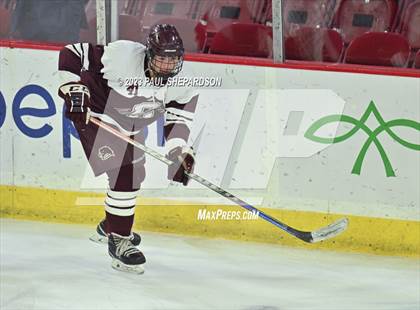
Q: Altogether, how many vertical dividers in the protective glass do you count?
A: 2